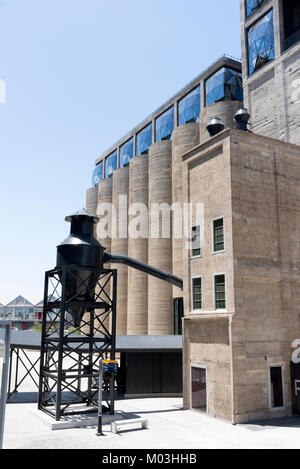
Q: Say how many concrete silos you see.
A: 7